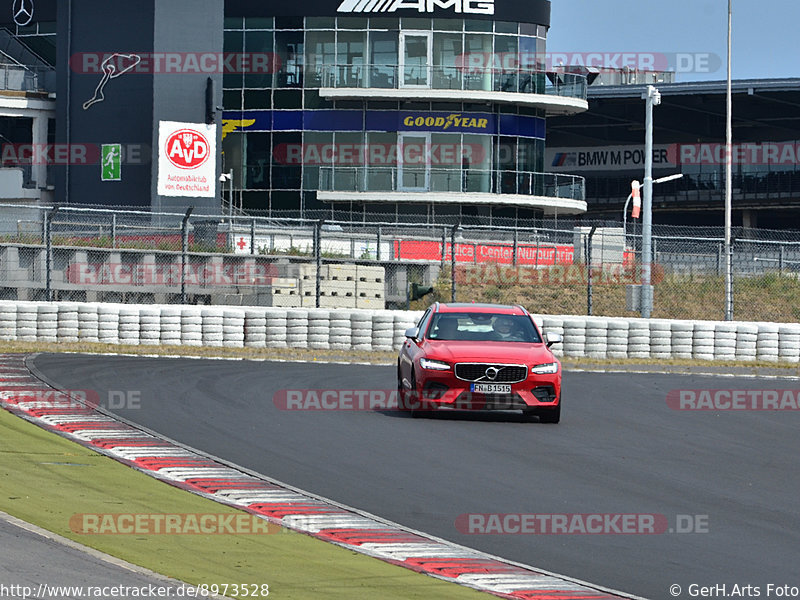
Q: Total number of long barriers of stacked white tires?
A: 1